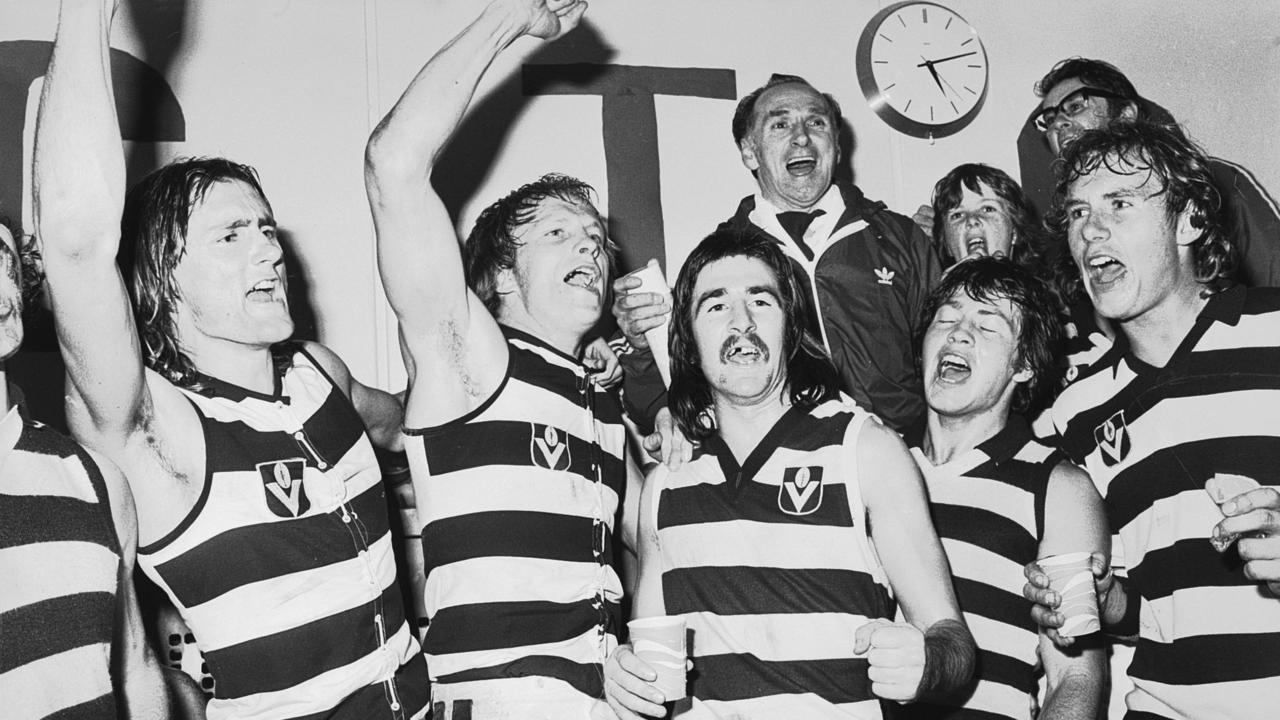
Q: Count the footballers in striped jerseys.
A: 6